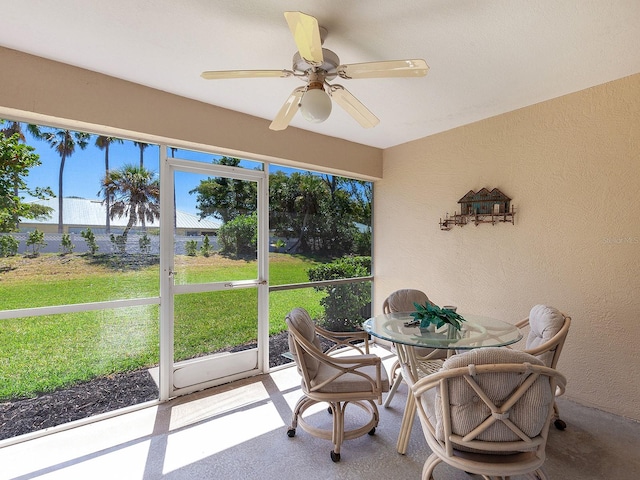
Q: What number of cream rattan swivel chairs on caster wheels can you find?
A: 4